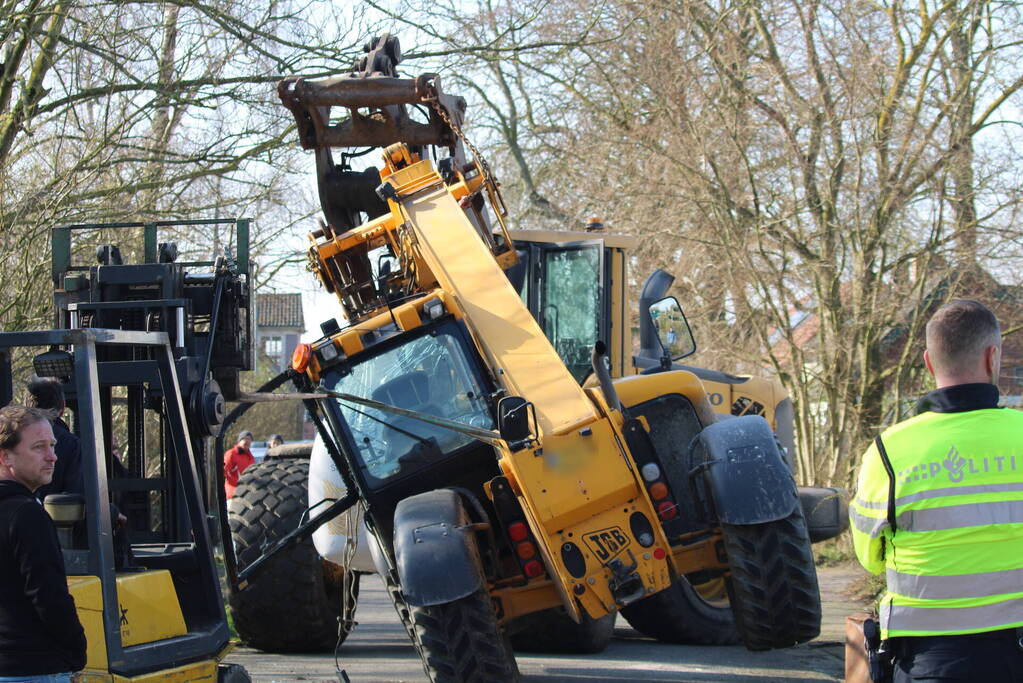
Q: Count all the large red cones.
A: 0